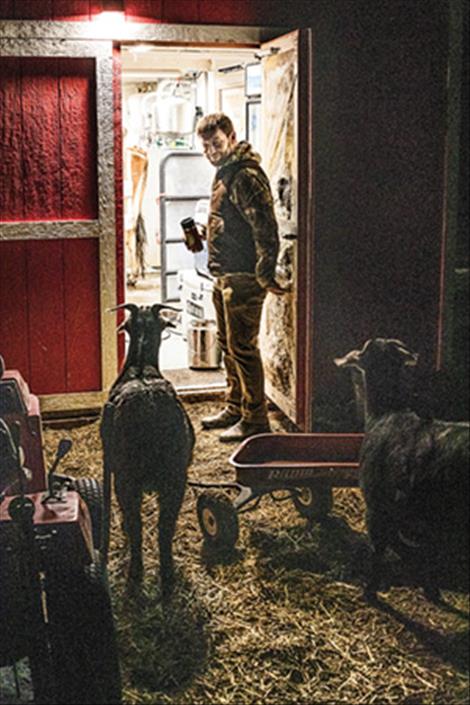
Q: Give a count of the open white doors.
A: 1